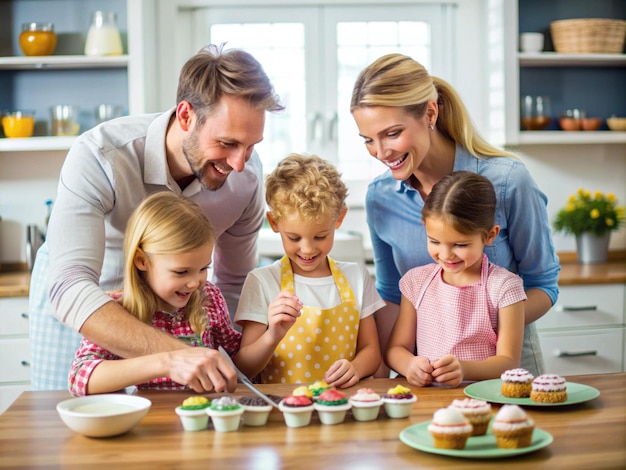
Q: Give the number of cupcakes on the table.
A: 14